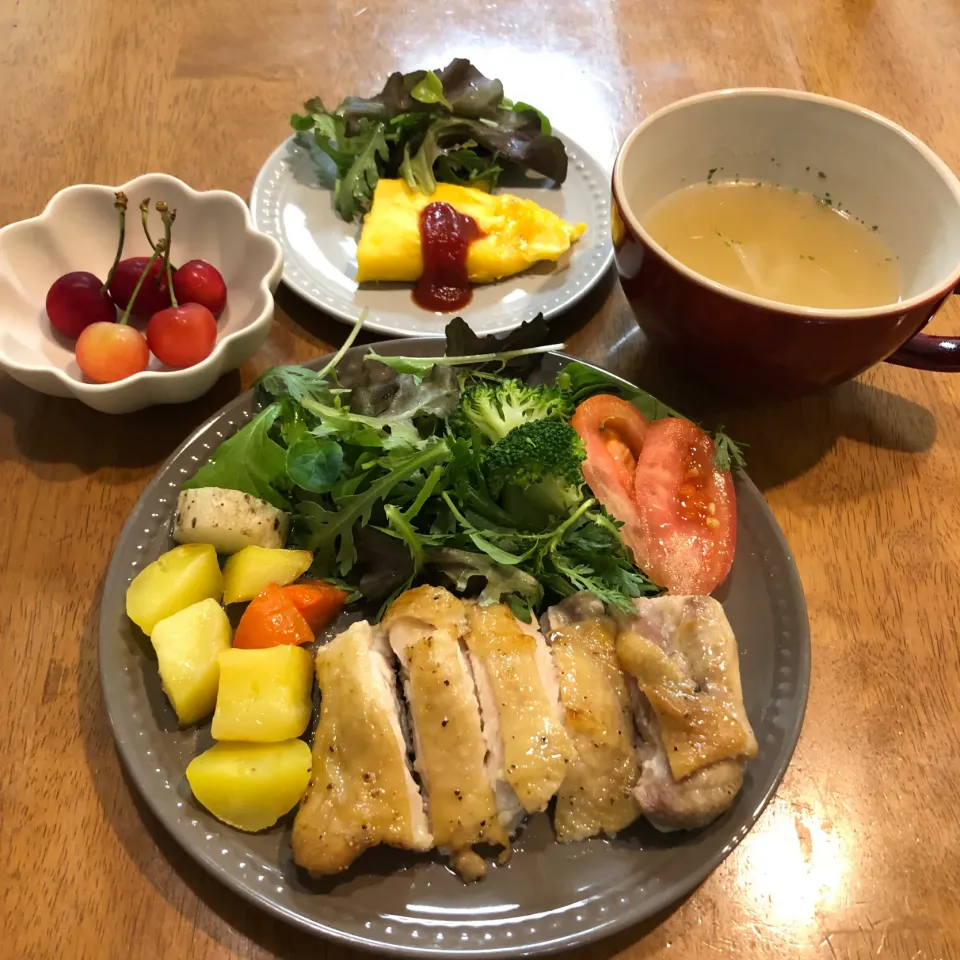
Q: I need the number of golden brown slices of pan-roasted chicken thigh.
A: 5